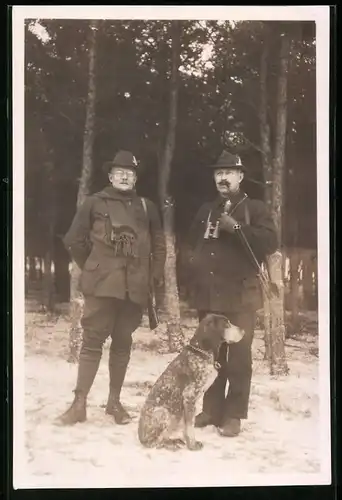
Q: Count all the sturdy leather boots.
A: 4